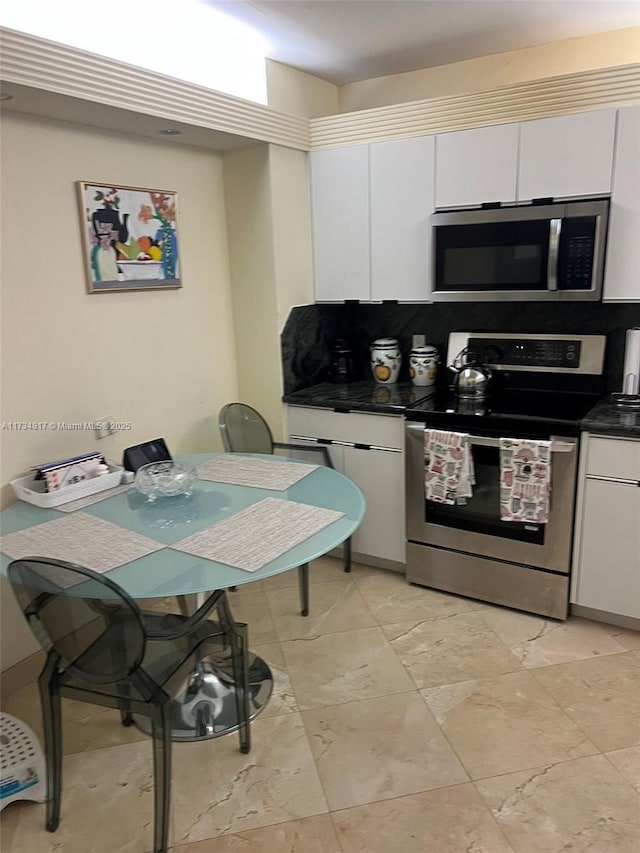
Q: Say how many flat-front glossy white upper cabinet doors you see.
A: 5